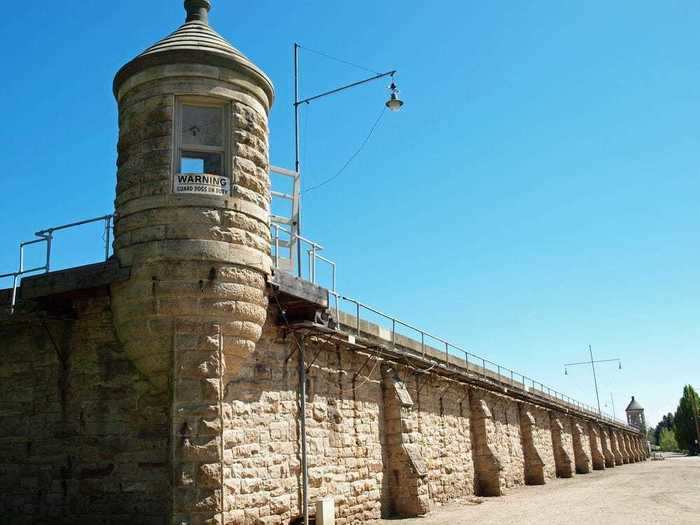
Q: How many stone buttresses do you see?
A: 13